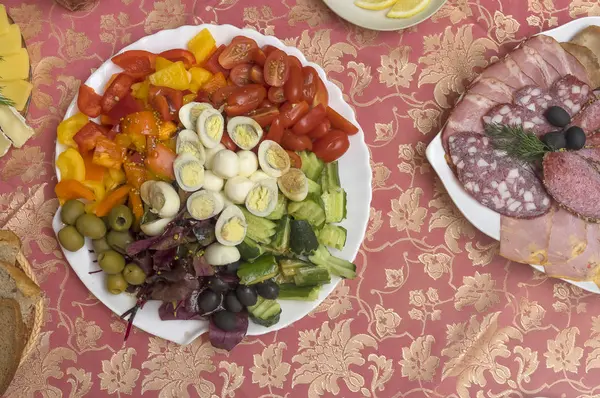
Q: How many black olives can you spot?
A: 10